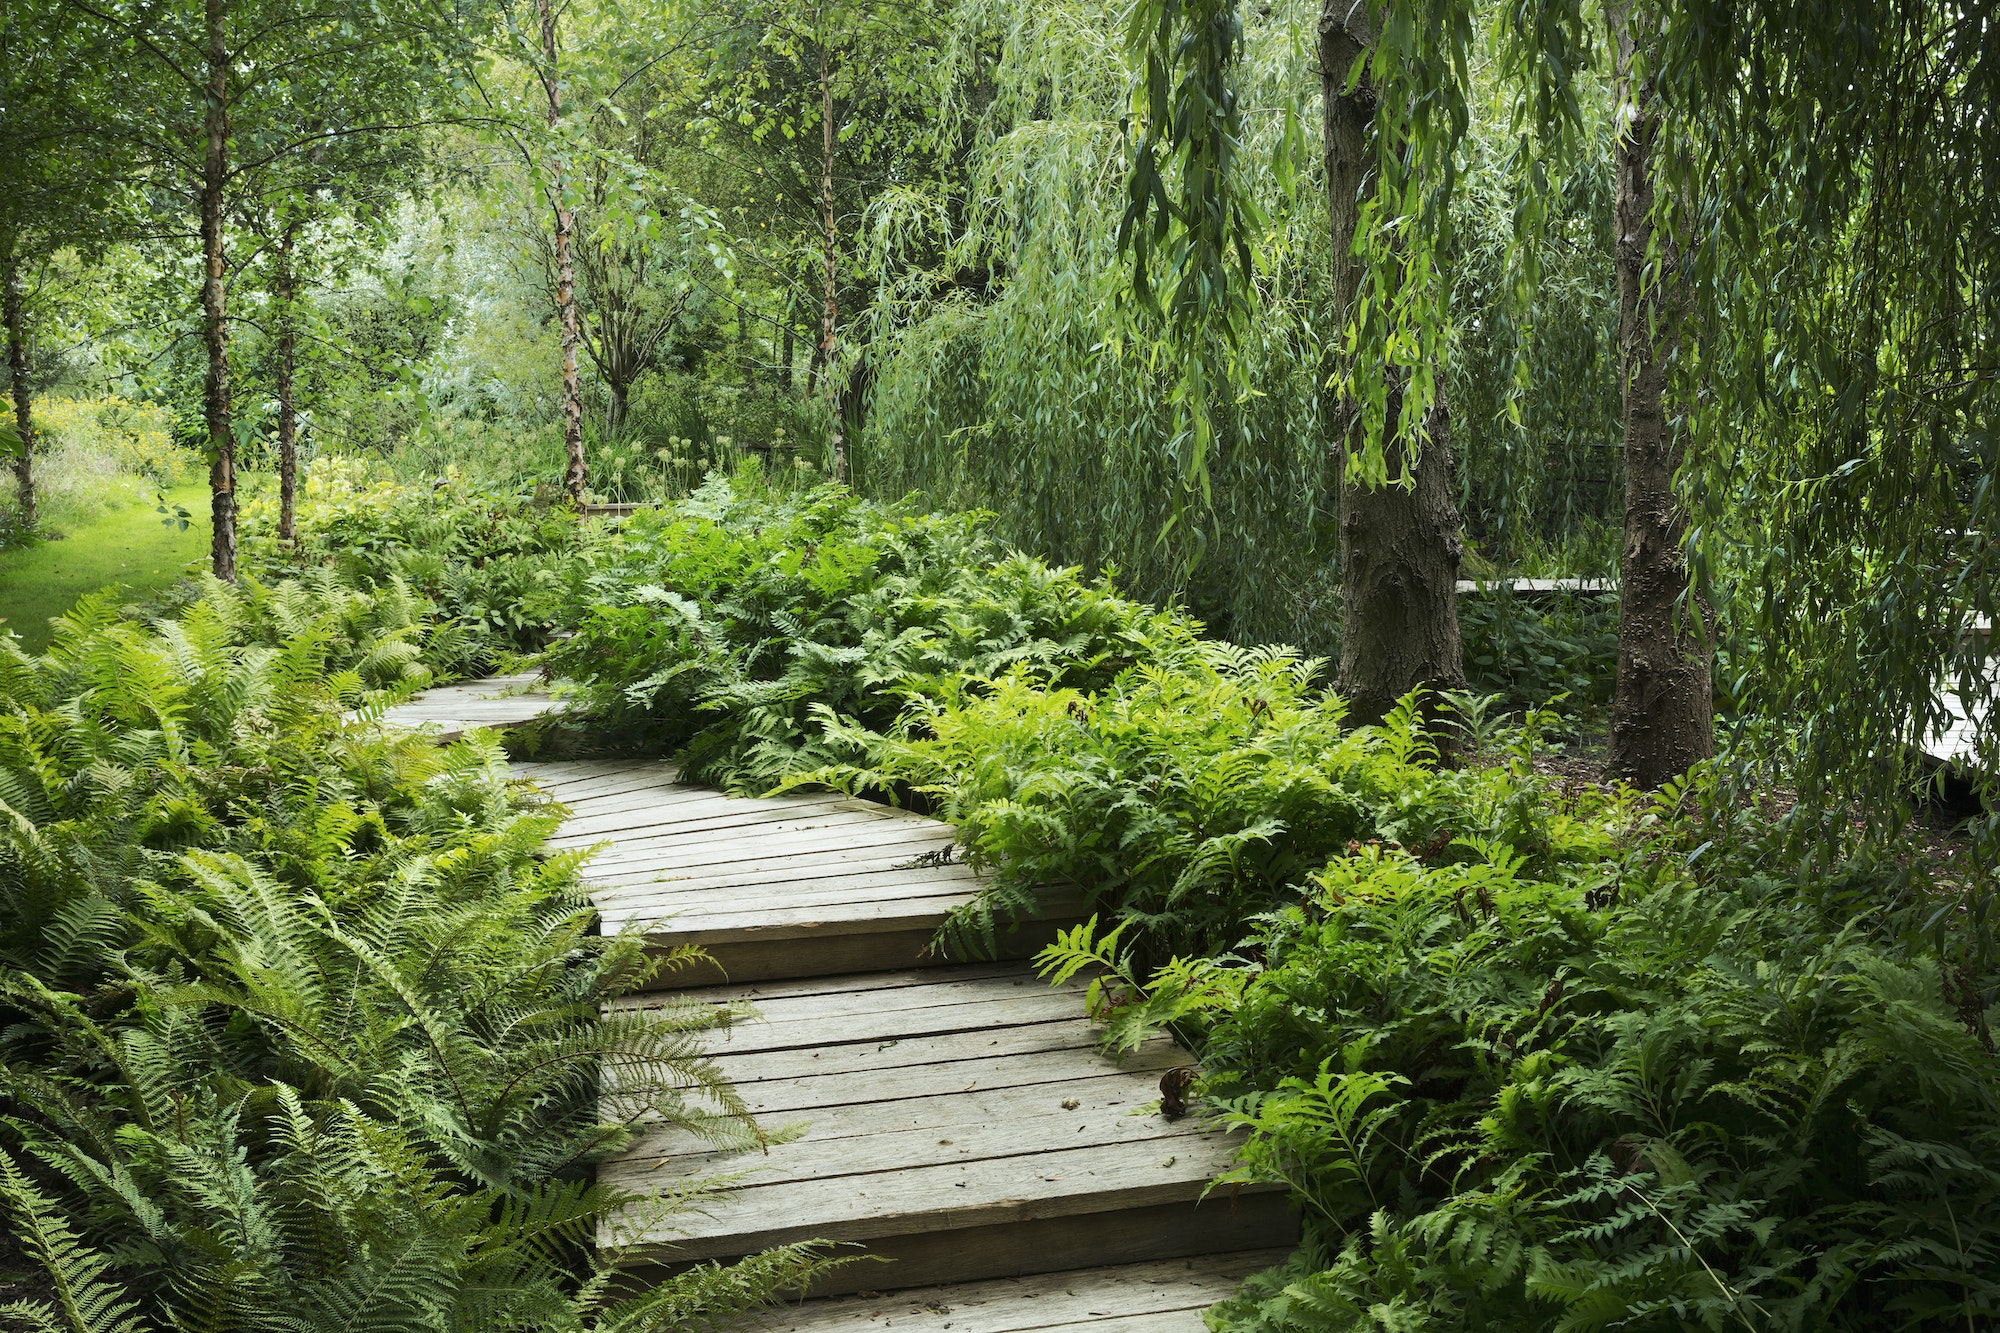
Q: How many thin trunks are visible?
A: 5